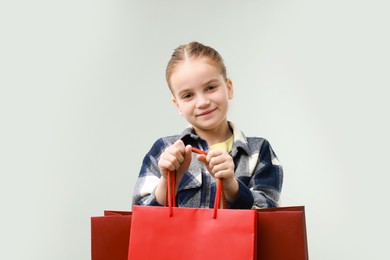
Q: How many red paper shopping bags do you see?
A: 3